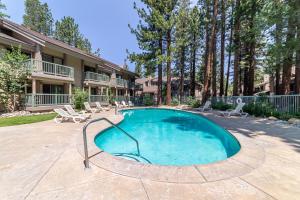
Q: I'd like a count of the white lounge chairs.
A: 9